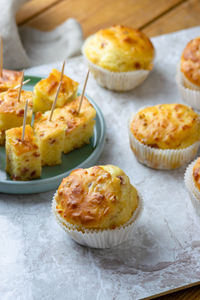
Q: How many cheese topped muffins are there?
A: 5